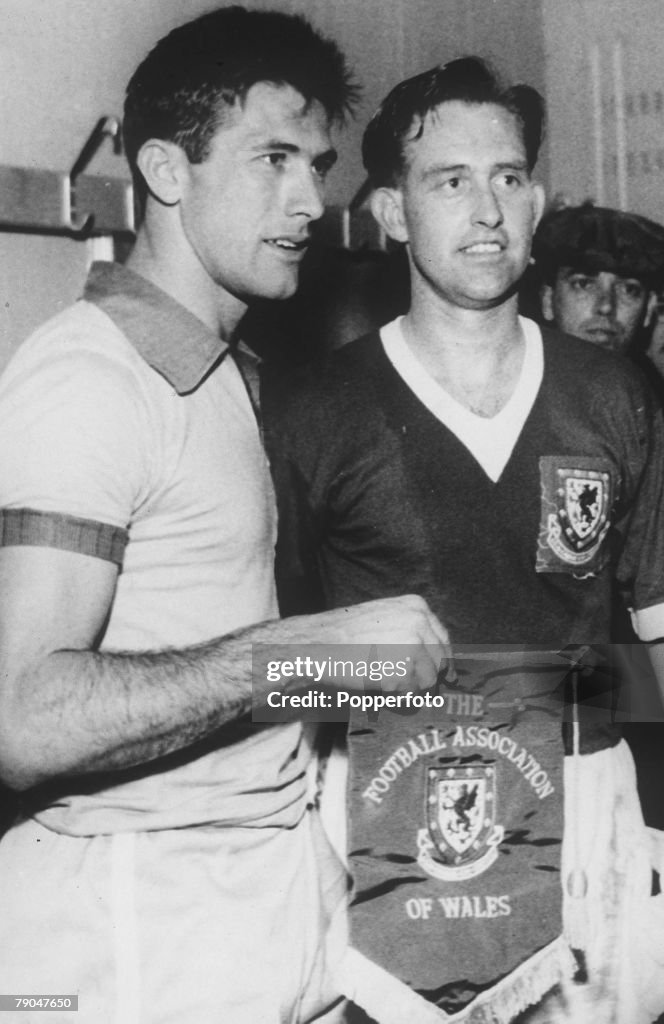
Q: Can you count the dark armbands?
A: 1